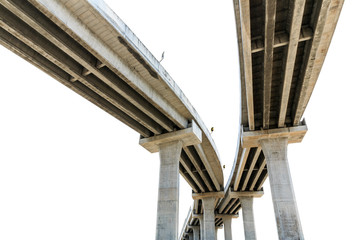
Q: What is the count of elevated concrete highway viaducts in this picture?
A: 2